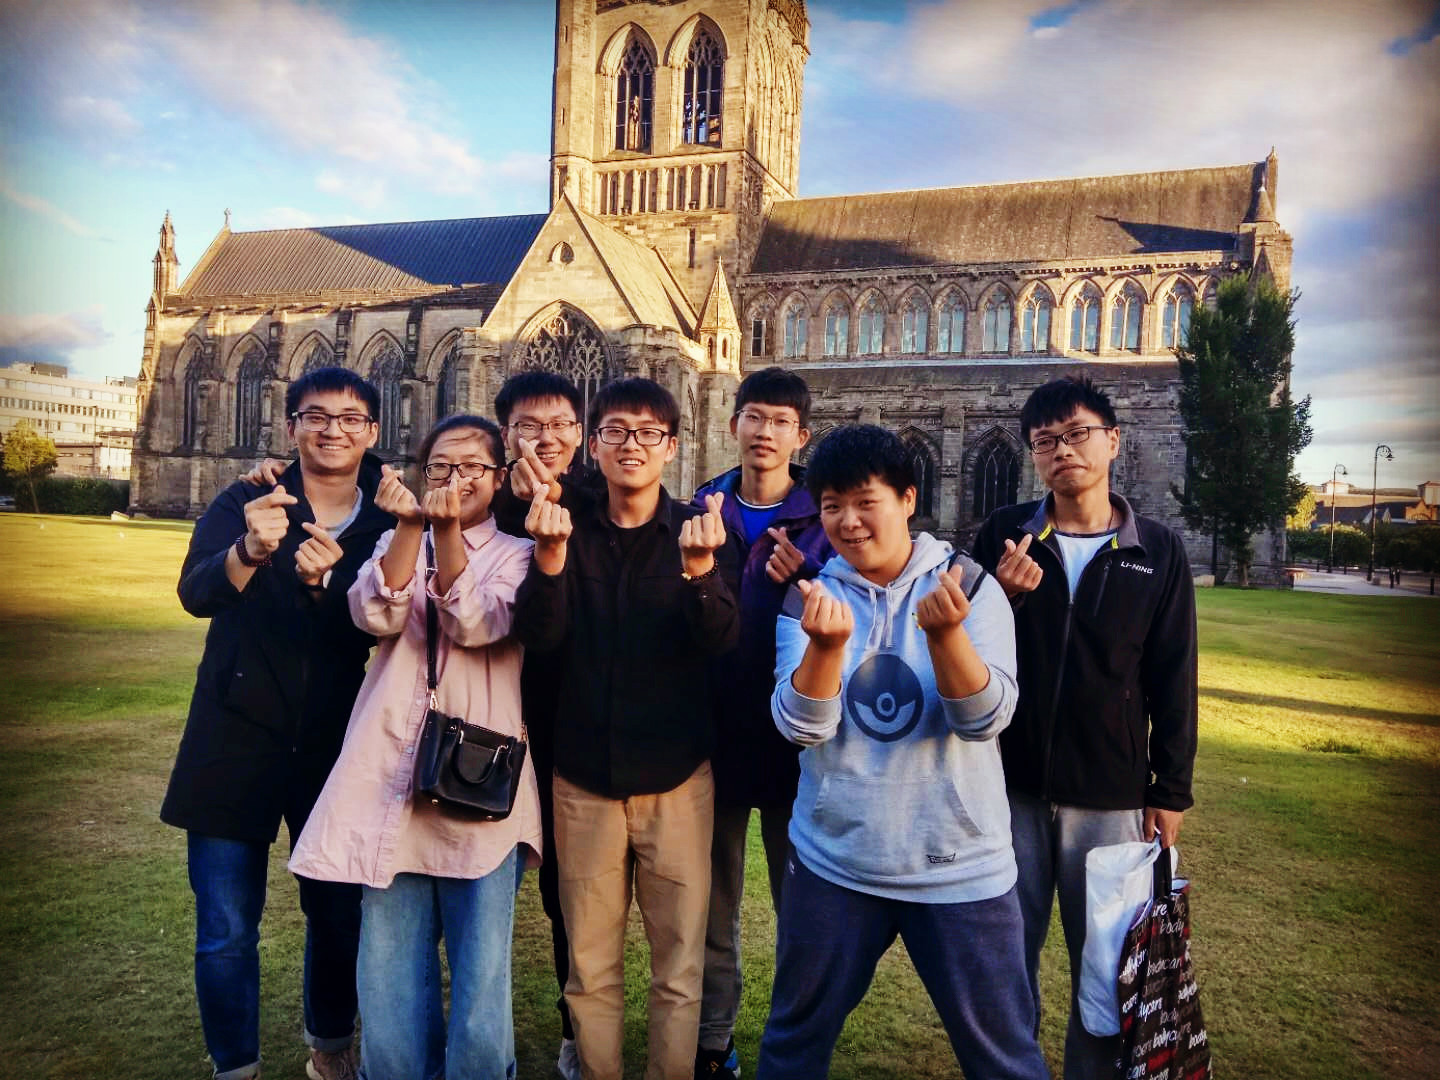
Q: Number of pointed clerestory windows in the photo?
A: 12